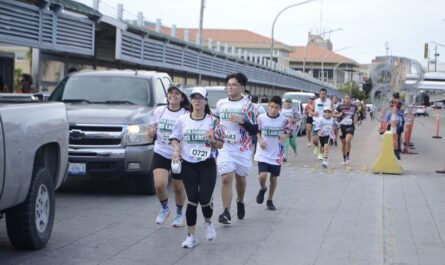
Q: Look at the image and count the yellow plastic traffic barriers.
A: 1